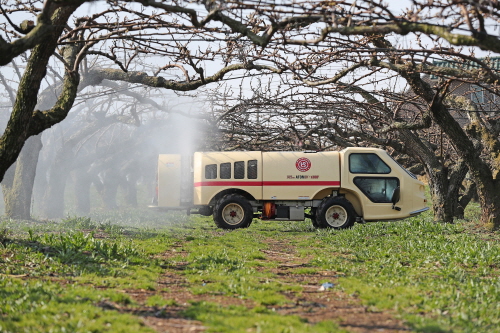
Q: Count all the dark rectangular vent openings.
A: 4